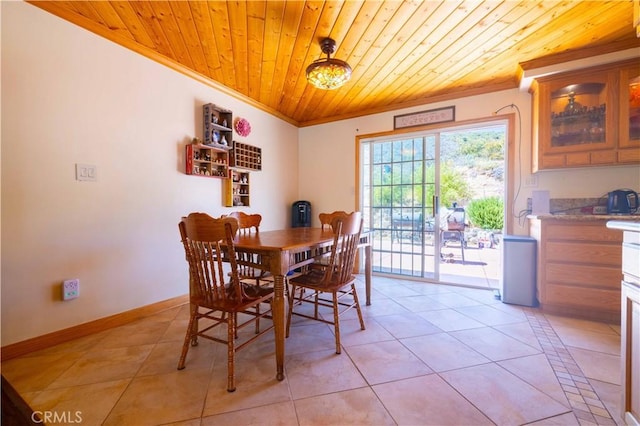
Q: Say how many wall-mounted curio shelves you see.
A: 4